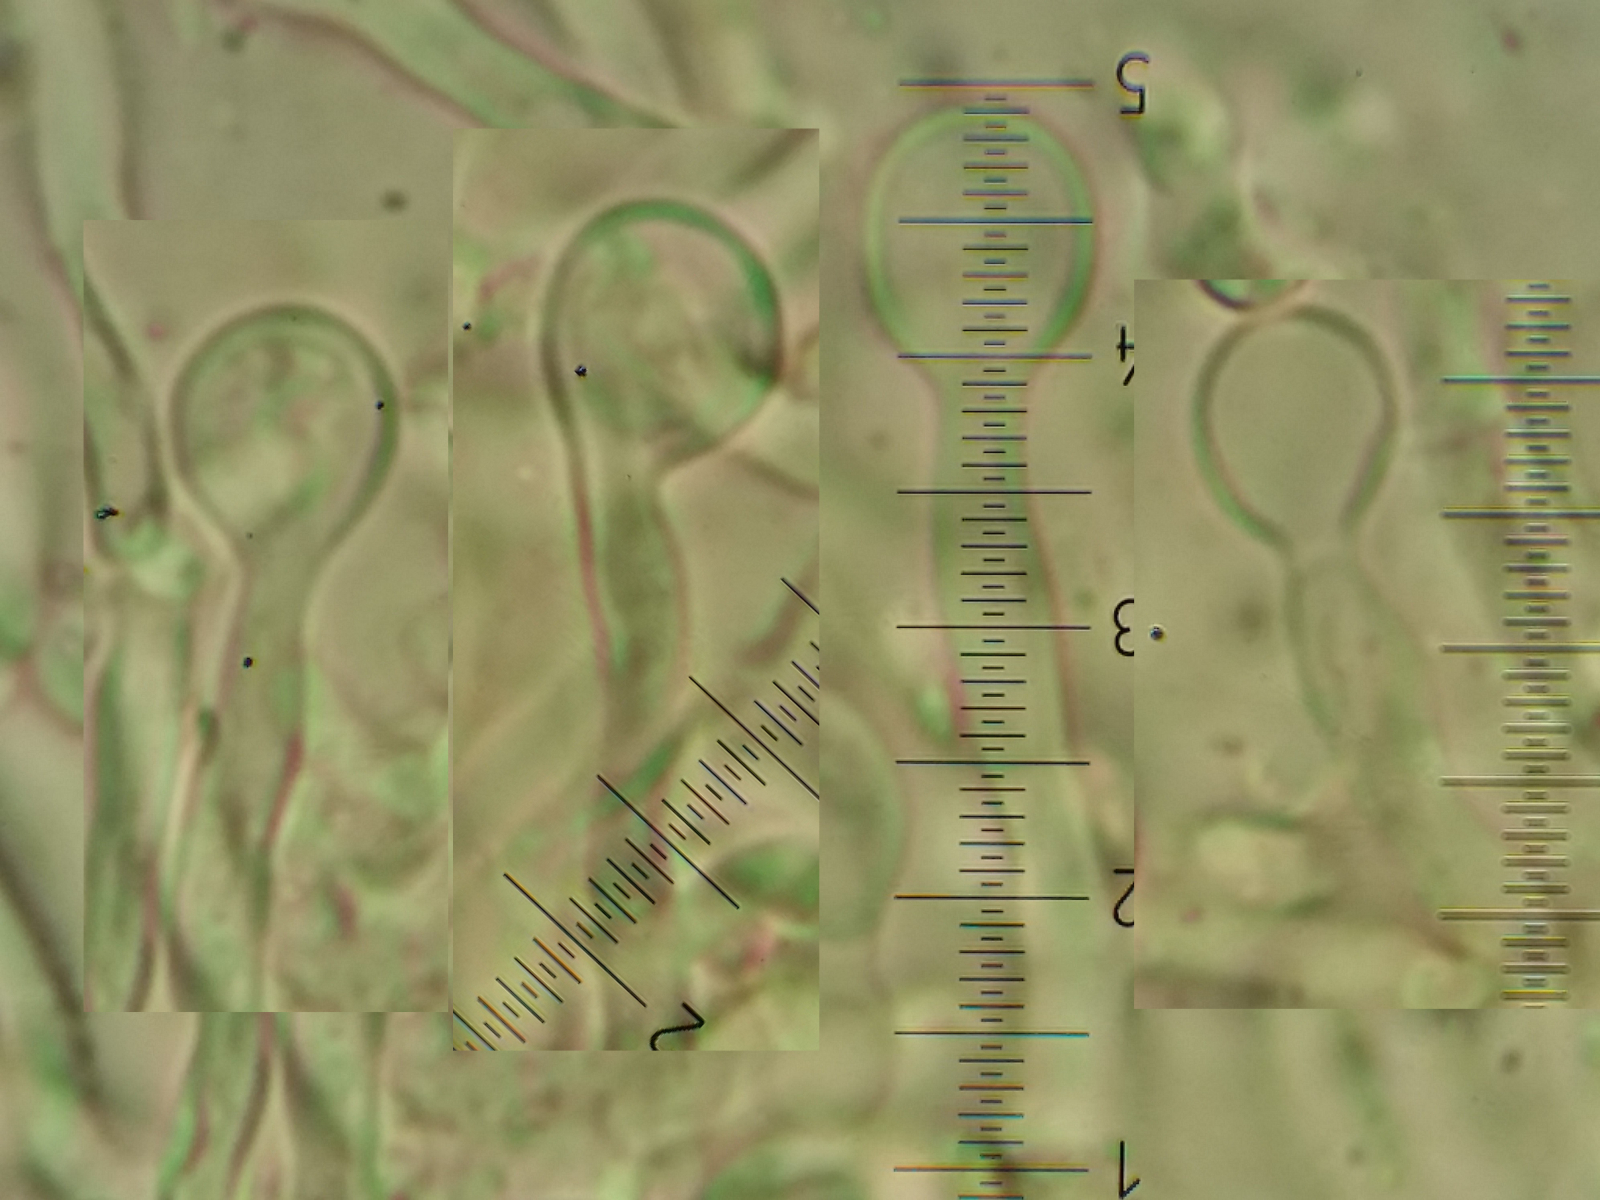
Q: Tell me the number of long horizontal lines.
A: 14